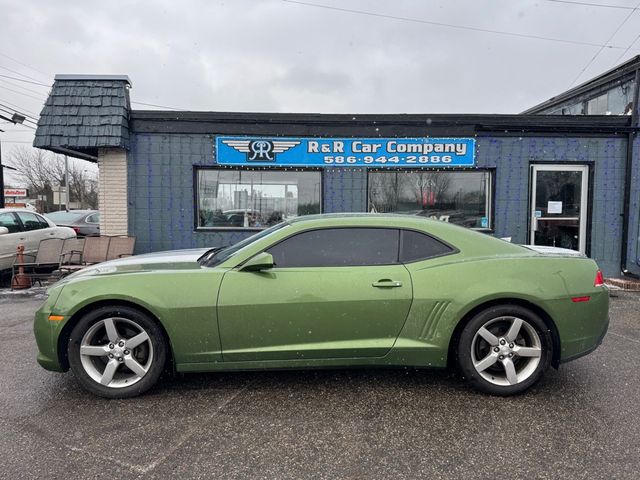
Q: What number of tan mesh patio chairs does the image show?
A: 4